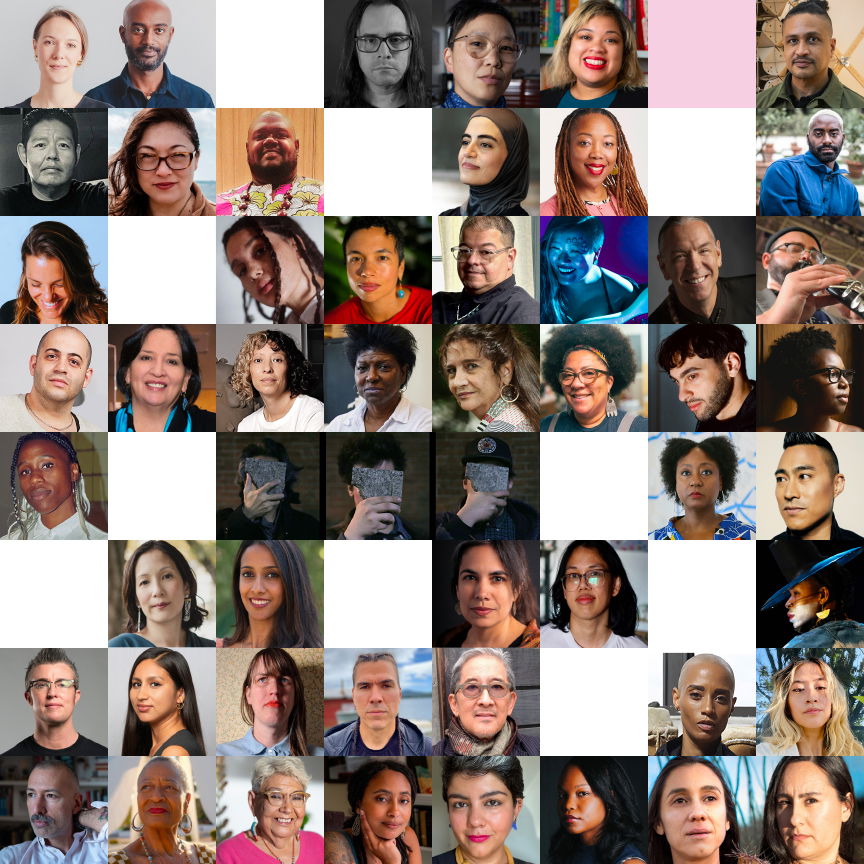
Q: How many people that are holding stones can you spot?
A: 3